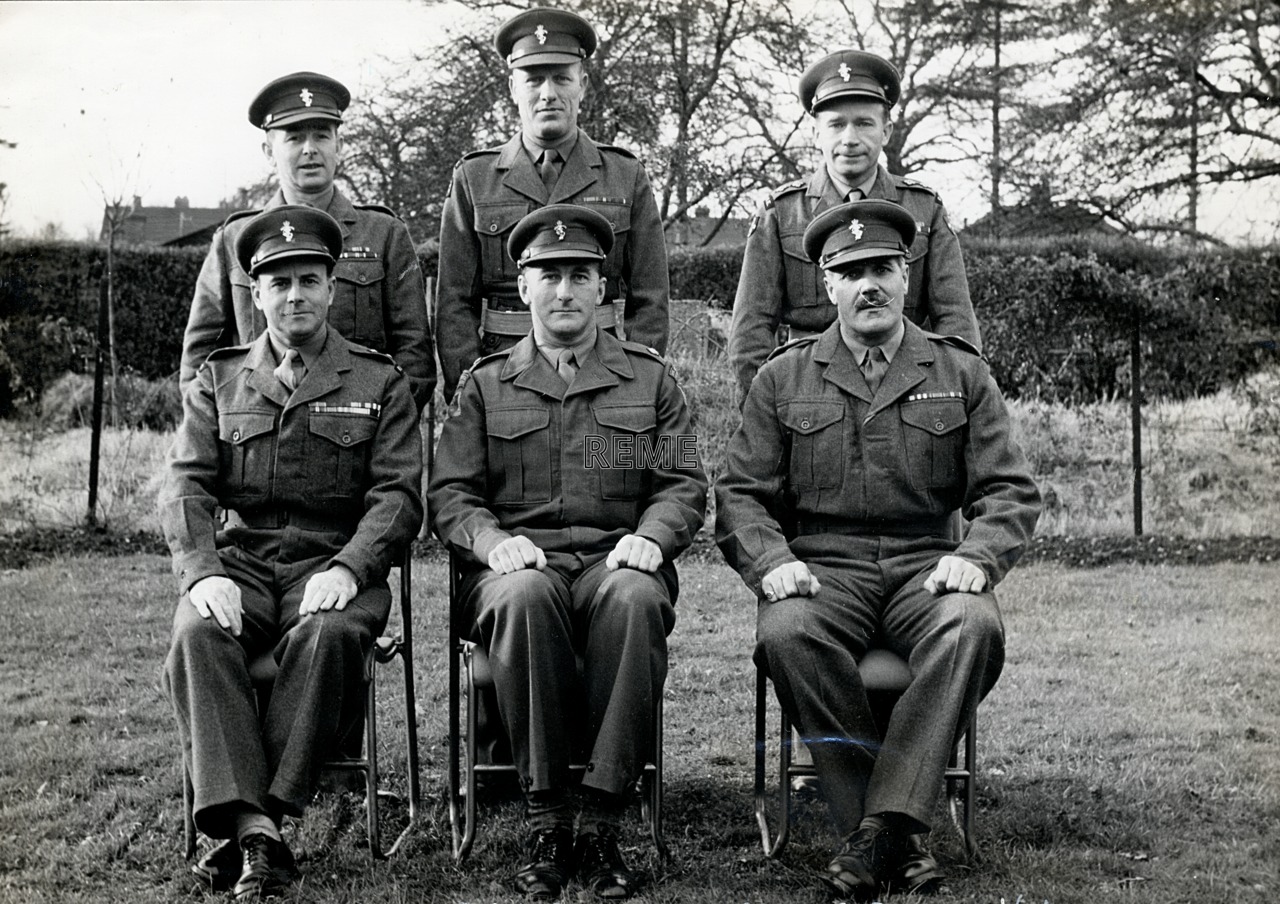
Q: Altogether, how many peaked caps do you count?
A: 6